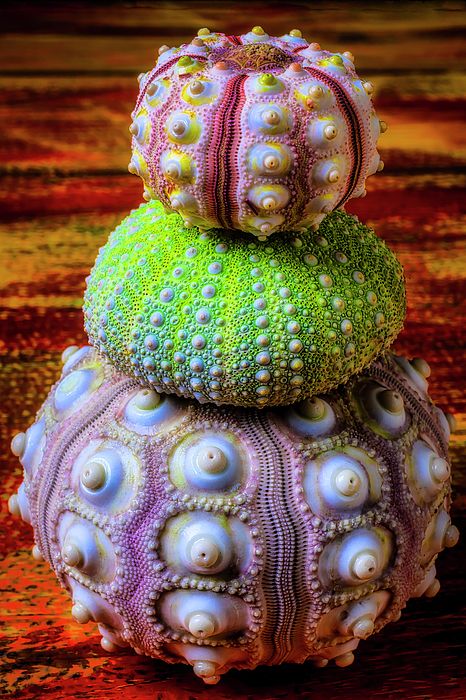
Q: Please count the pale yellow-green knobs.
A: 6